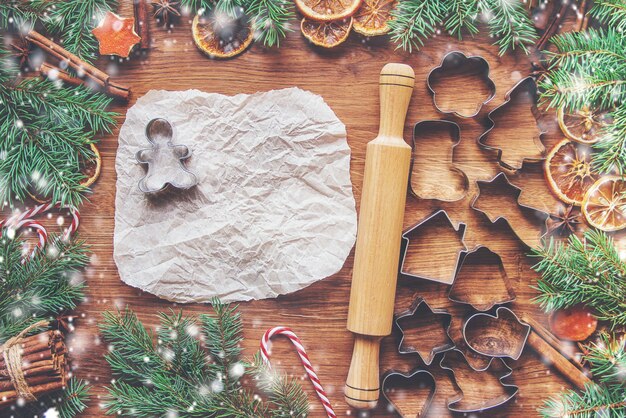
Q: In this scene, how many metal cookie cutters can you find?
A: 11